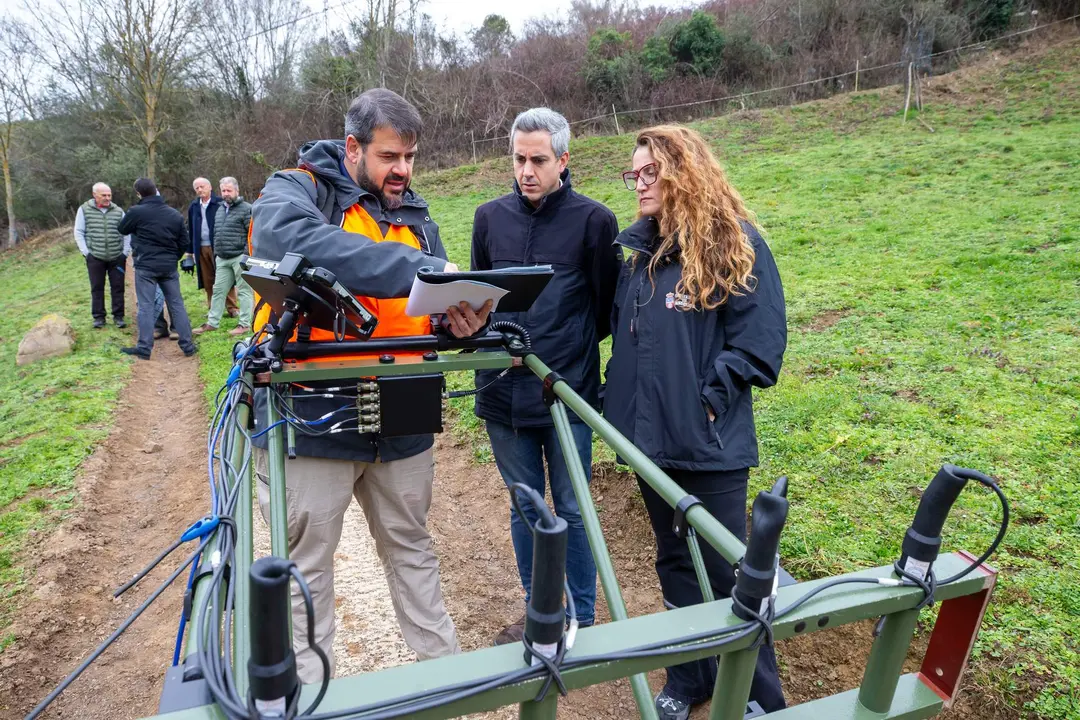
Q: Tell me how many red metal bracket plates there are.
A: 1